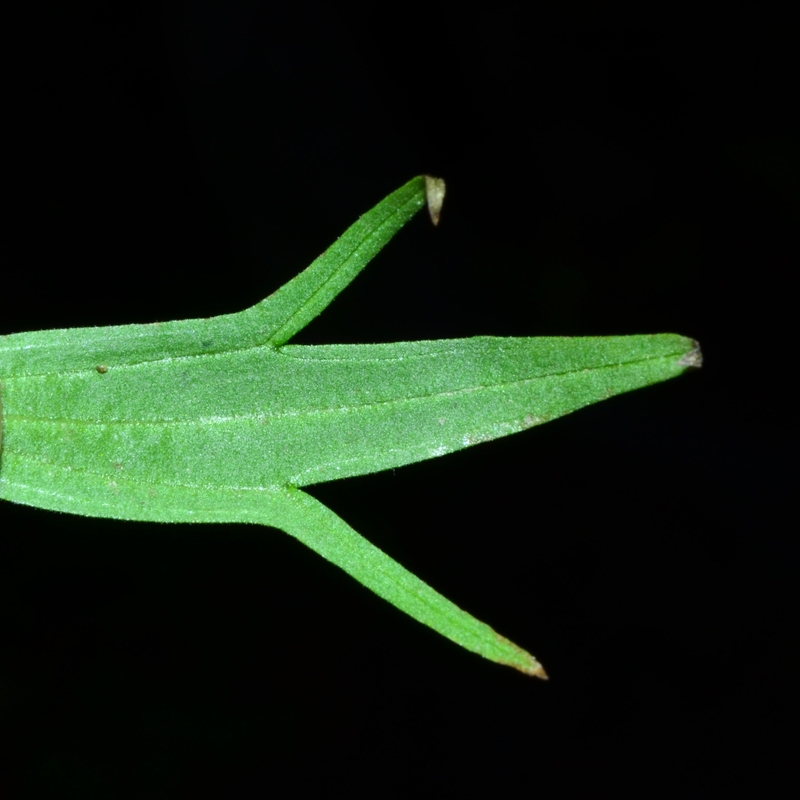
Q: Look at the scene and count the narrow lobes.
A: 2